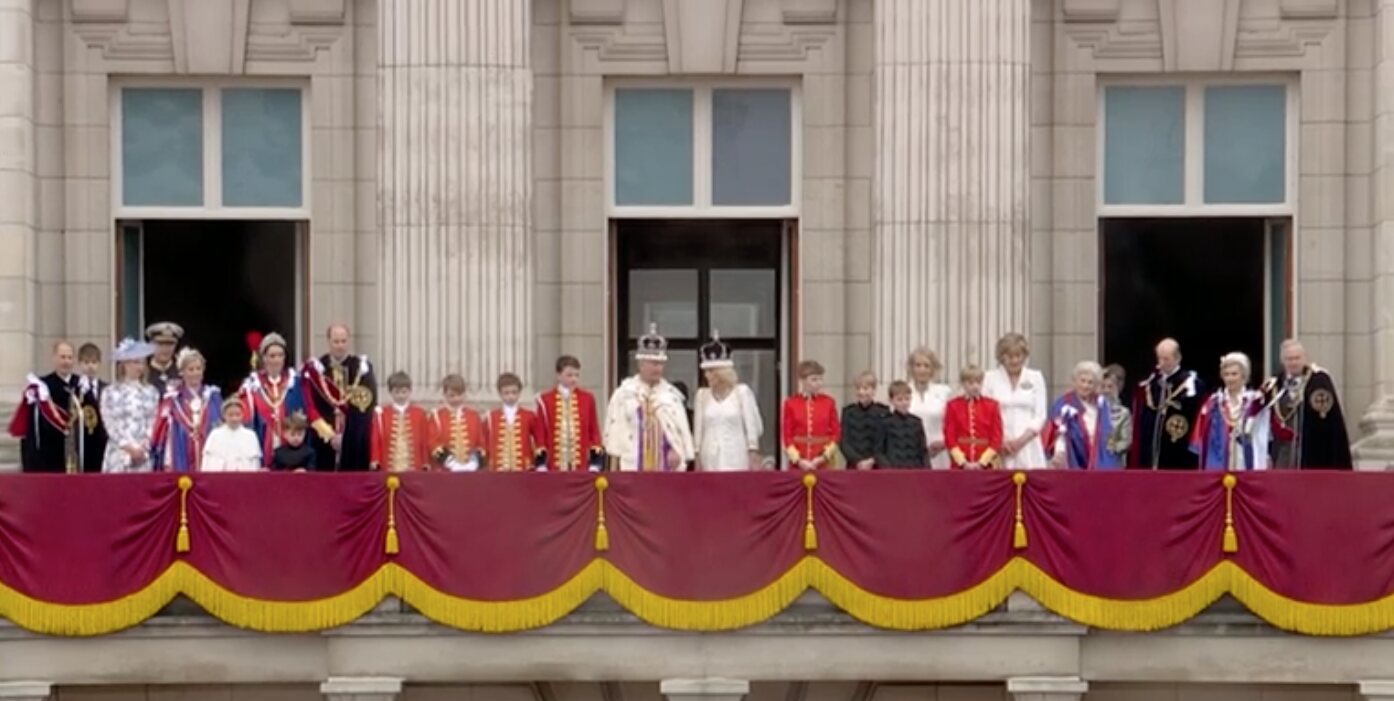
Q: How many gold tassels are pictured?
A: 6